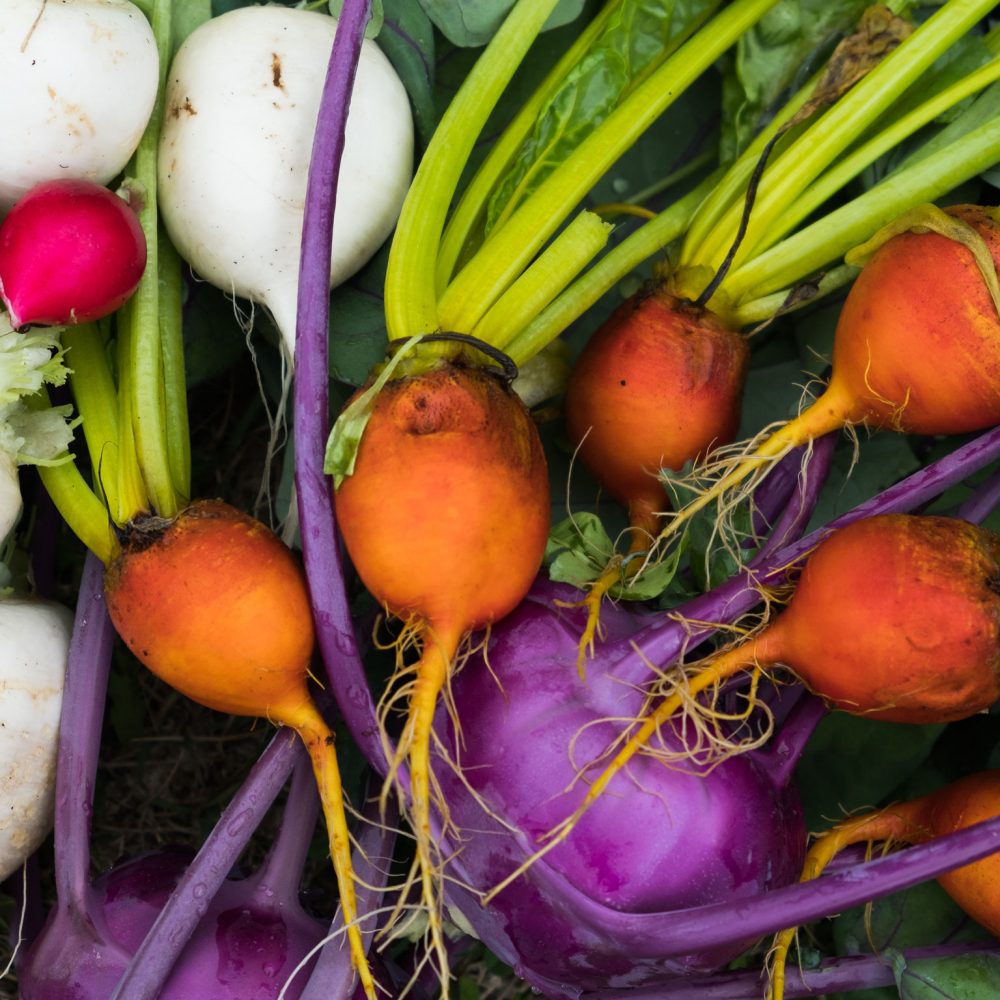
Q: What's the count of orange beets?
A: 6